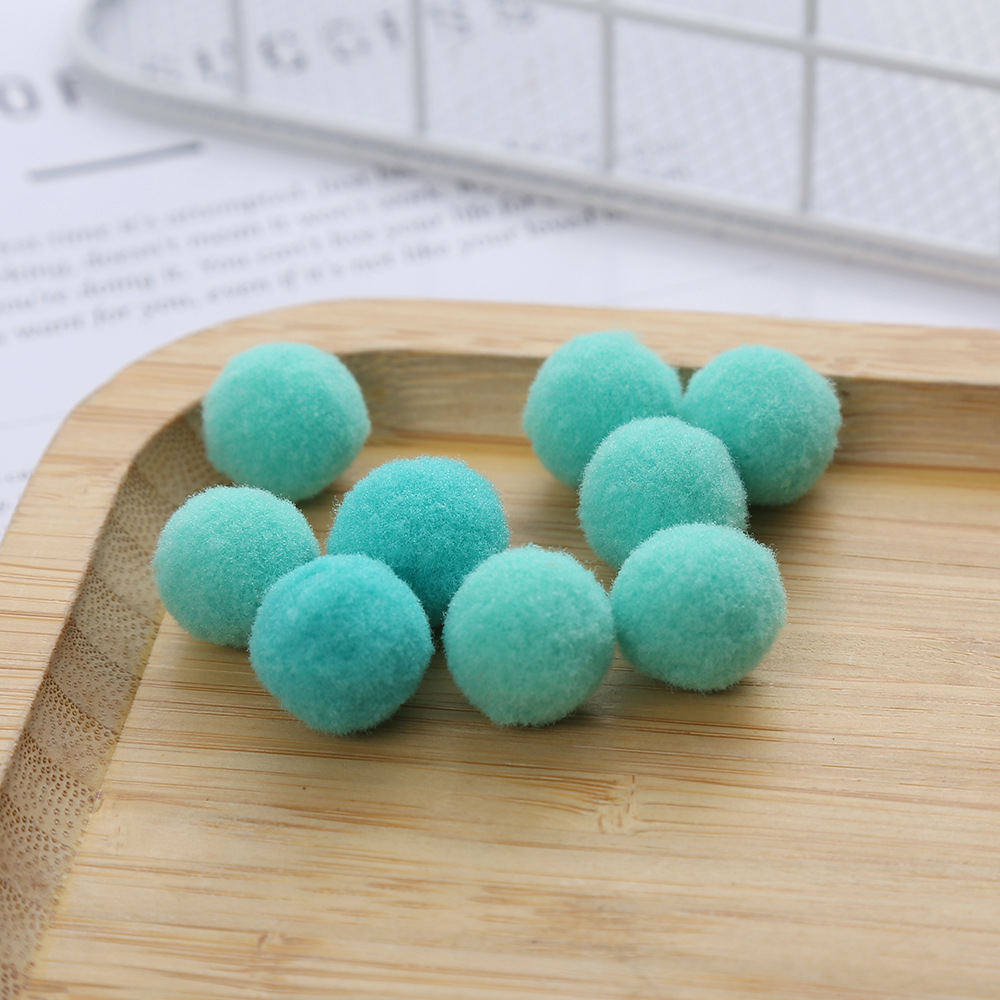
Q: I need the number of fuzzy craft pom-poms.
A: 9